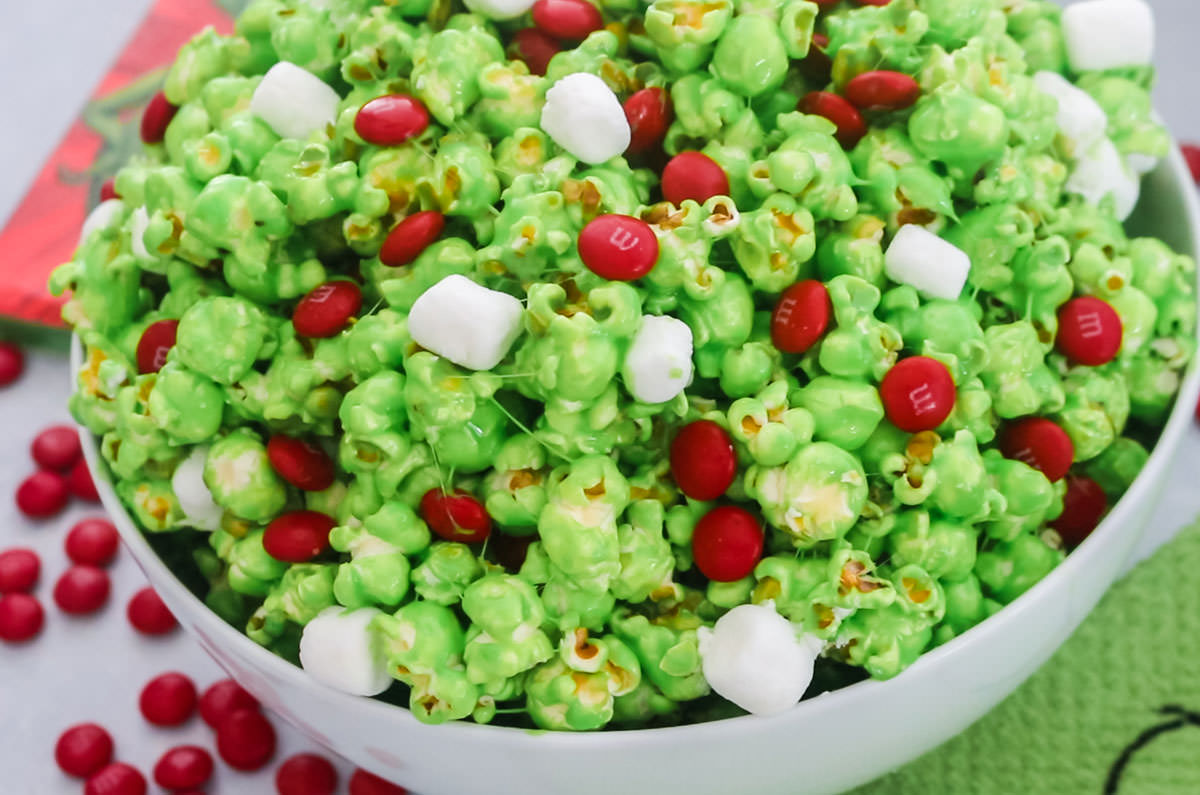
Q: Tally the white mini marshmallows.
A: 14